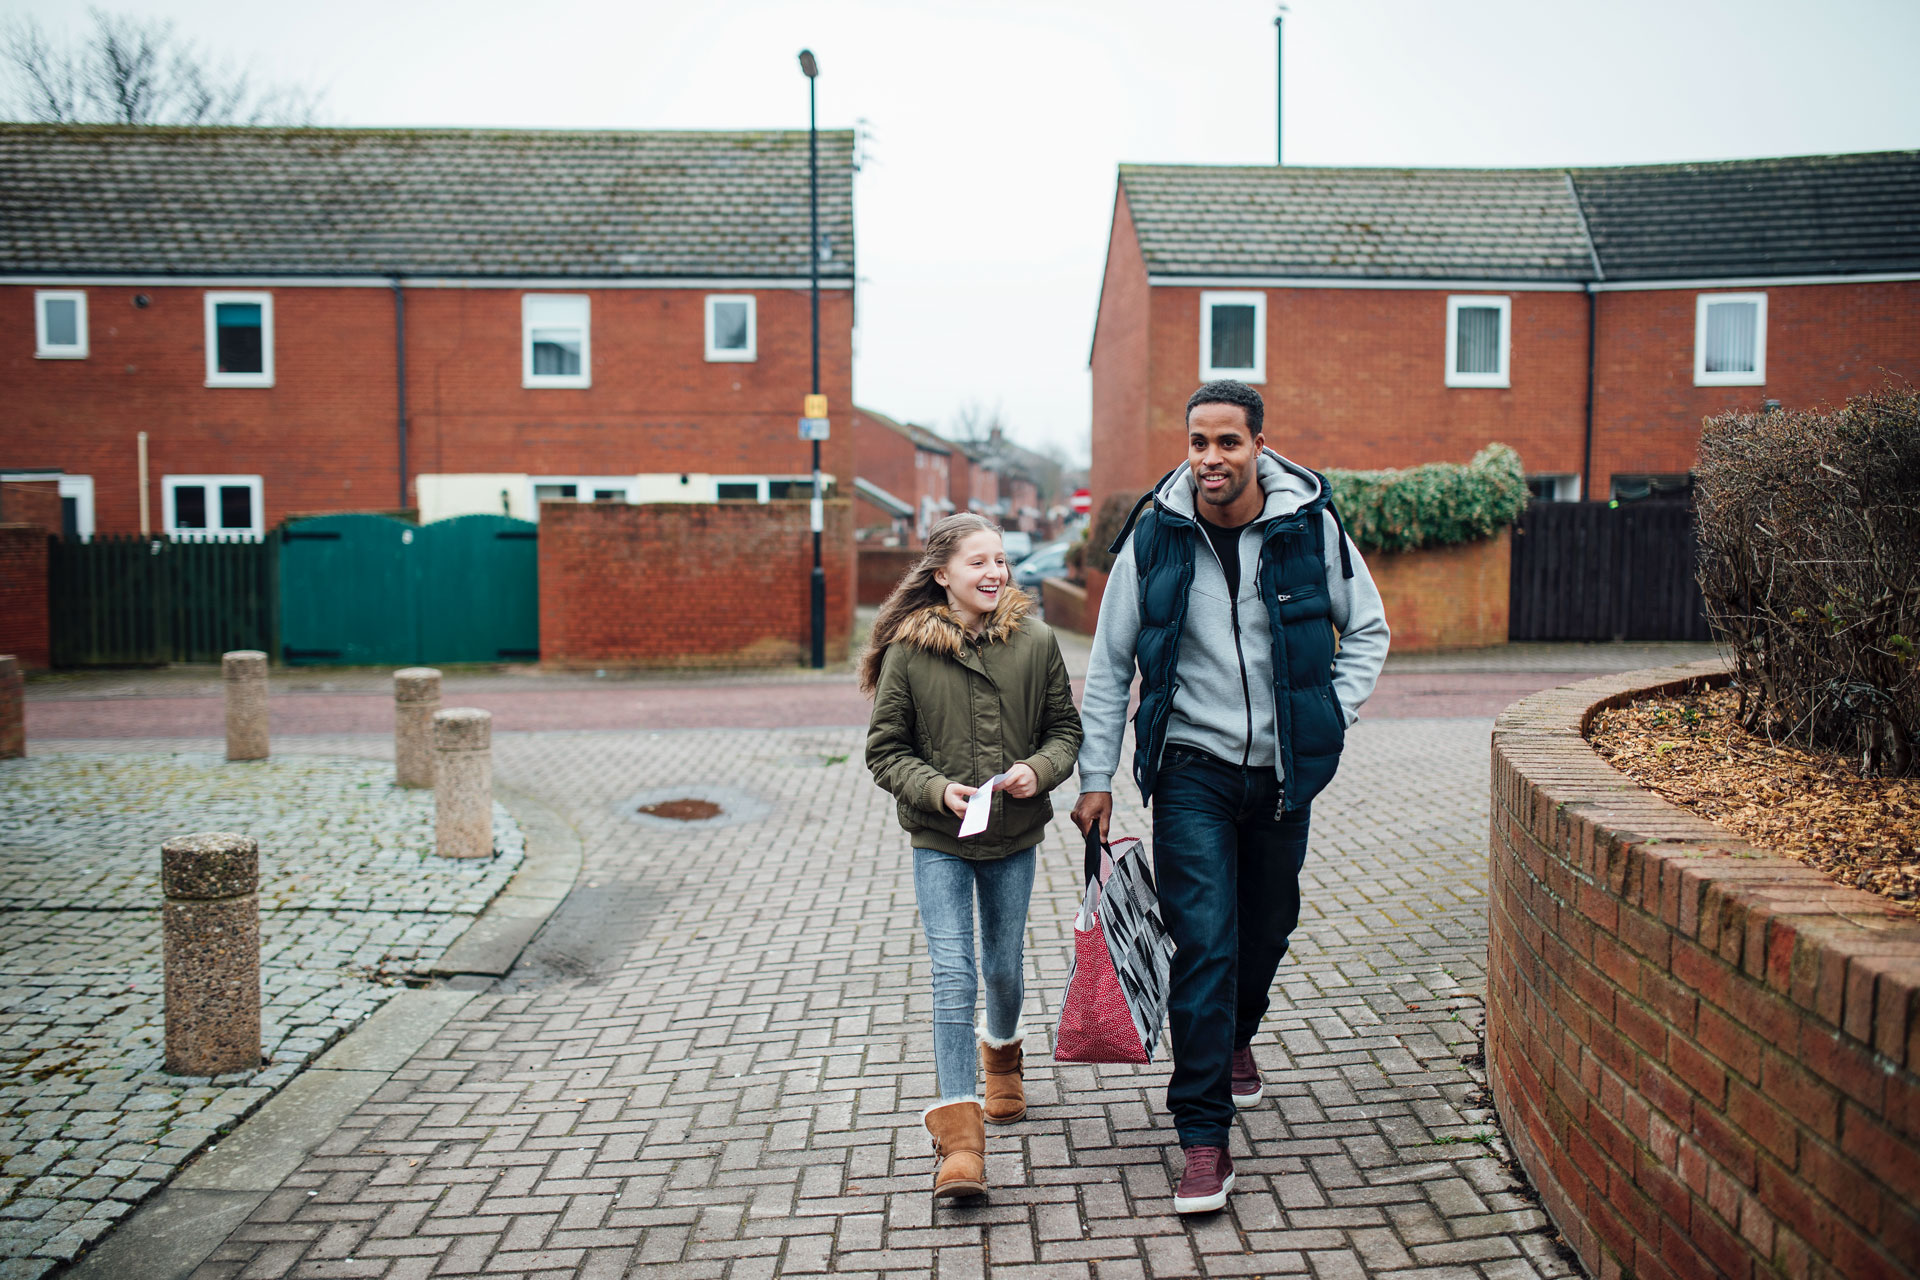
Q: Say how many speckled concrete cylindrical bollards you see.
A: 4